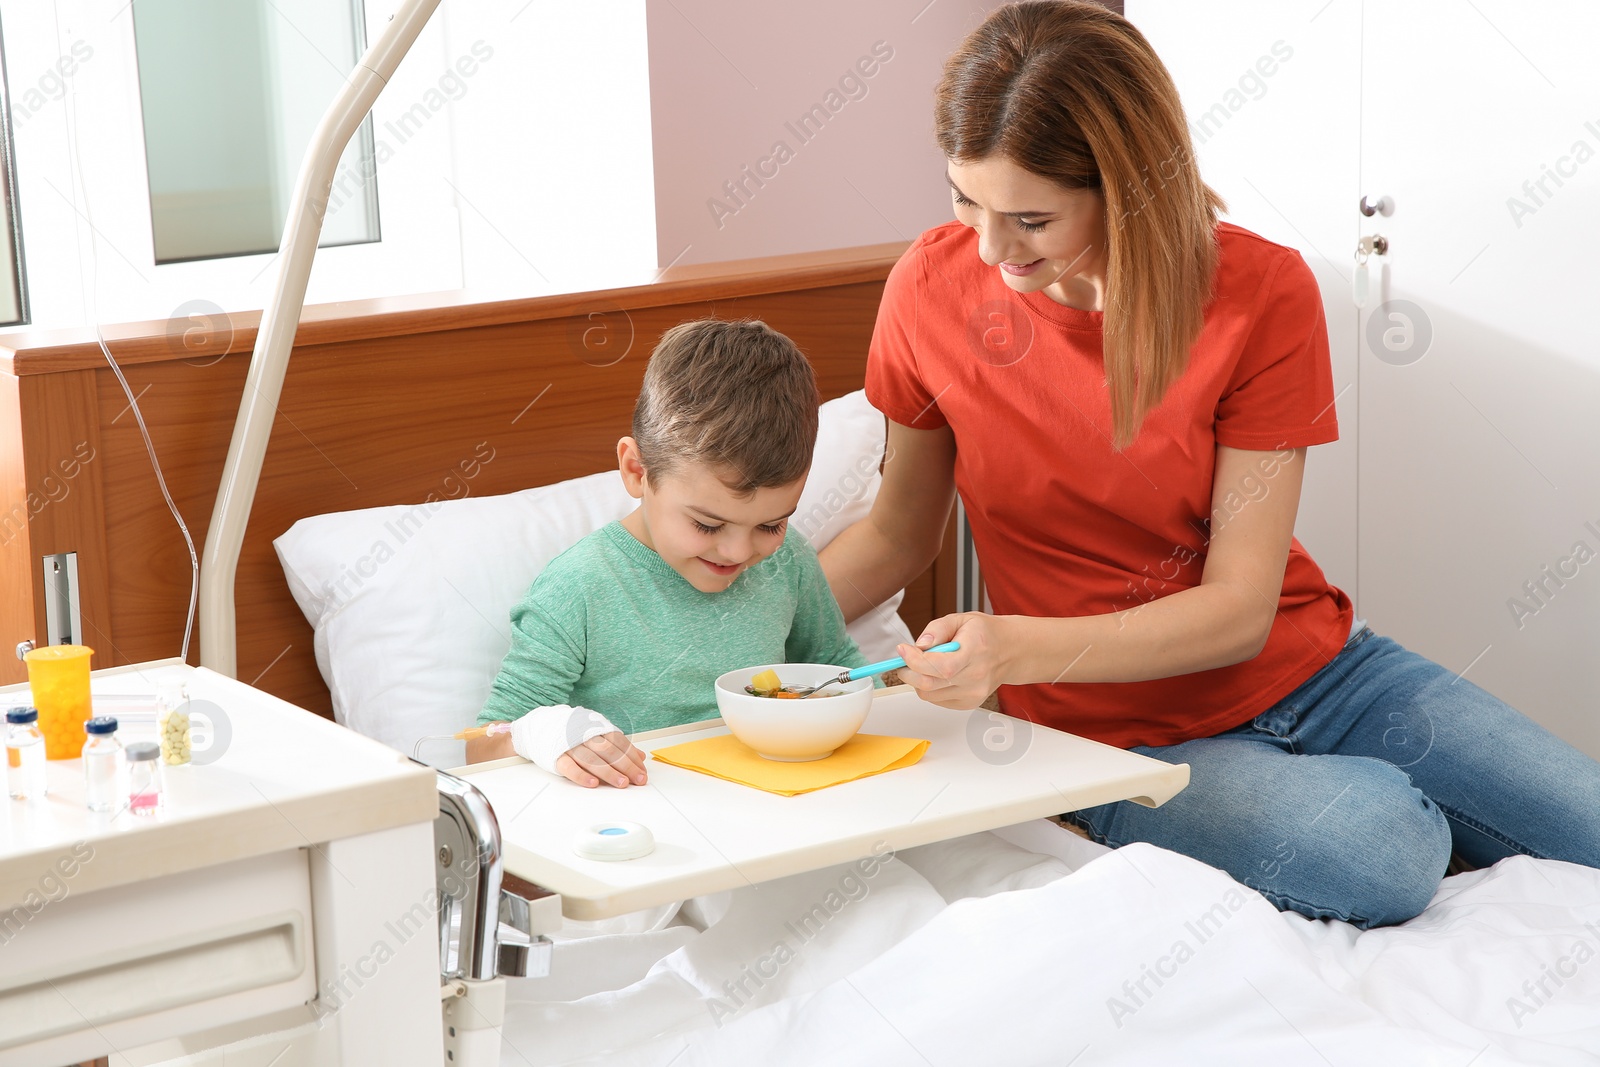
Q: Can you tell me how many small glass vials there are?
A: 4